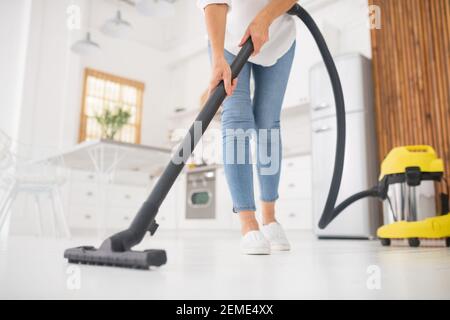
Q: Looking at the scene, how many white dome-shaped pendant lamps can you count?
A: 3